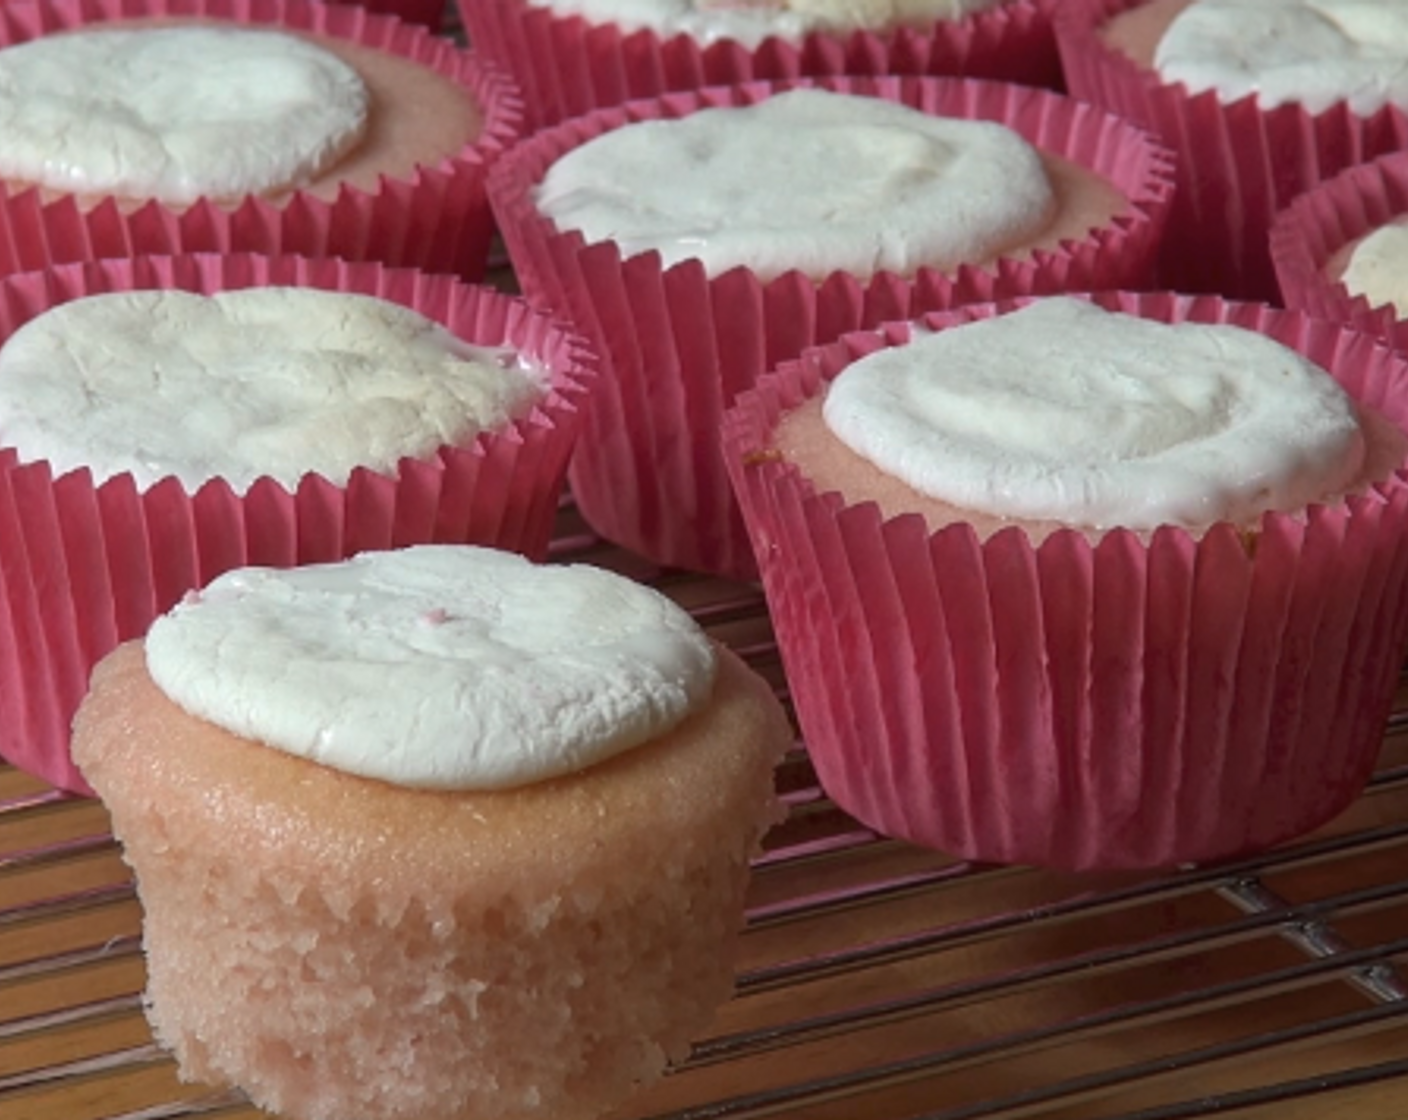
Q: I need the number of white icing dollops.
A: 8